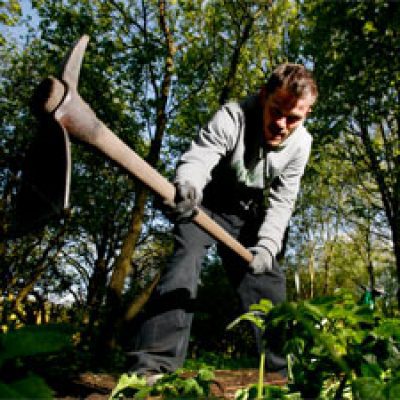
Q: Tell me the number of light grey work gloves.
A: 2